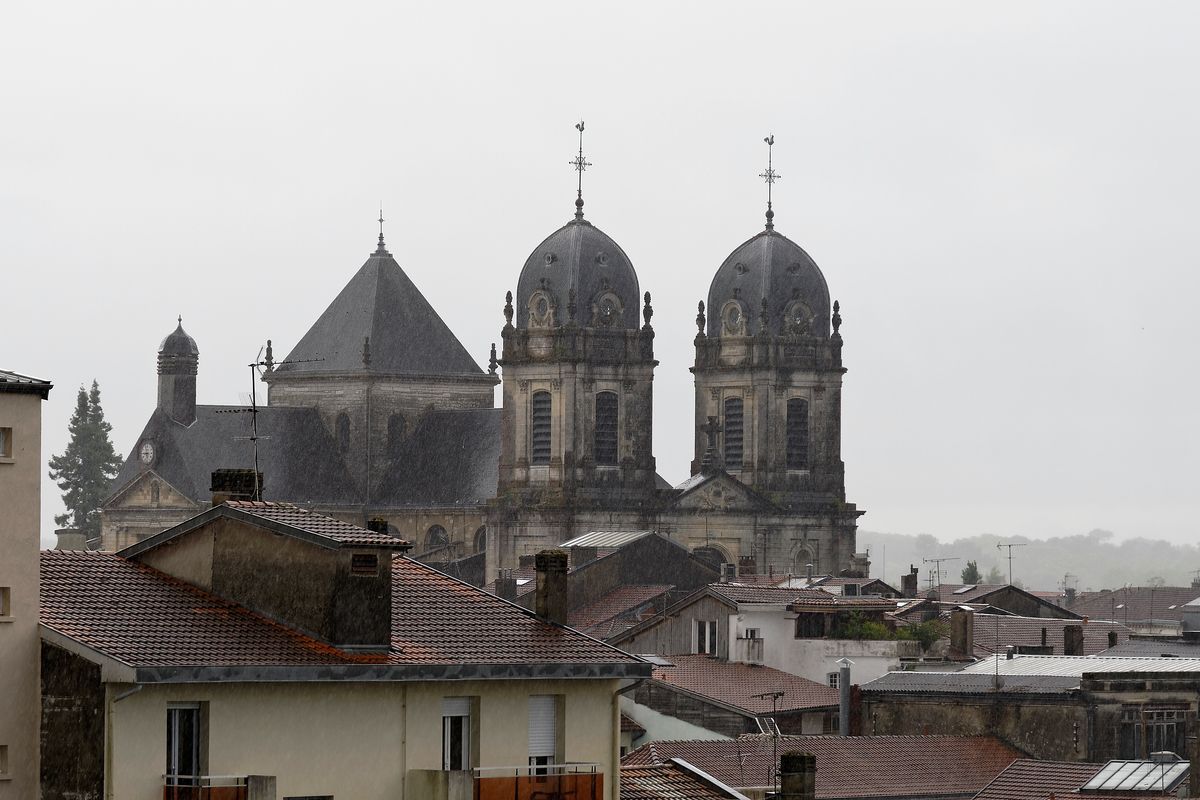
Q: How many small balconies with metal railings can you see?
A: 2